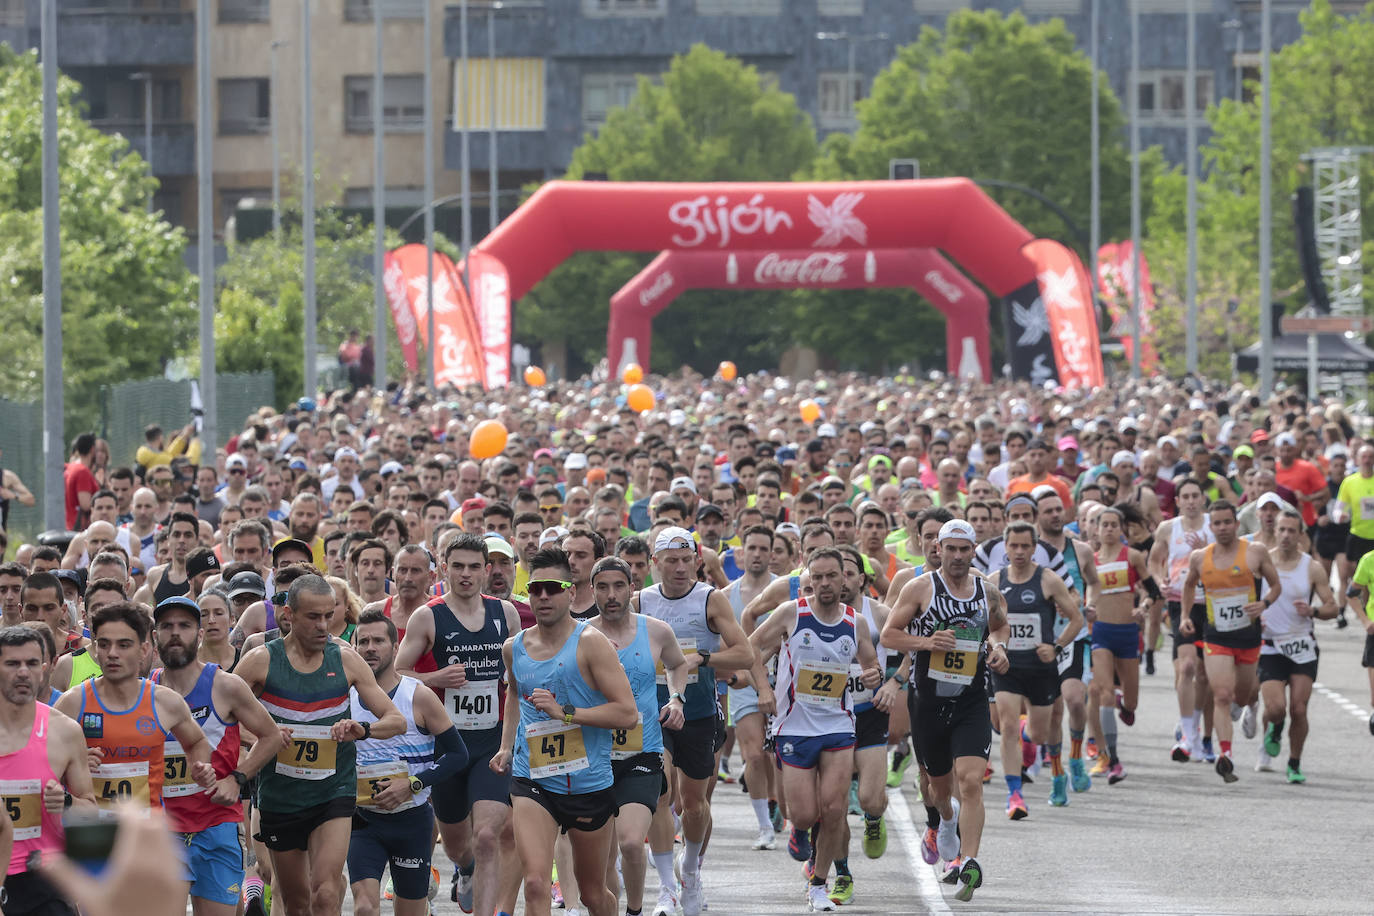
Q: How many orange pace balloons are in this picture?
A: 6